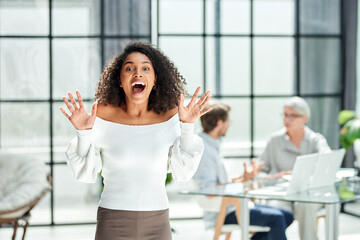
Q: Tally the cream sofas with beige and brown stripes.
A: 0